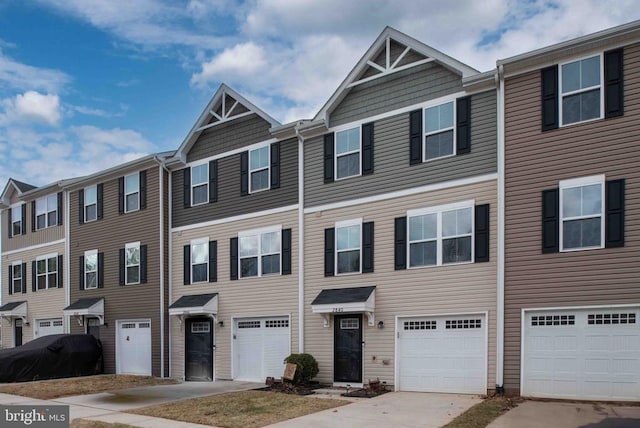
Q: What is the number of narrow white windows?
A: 14